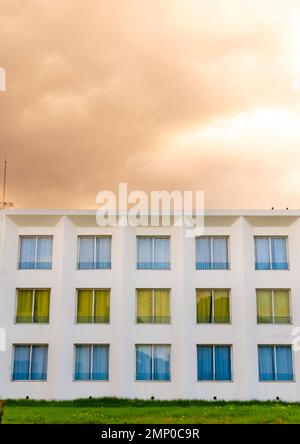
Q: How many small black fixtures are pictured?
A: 5